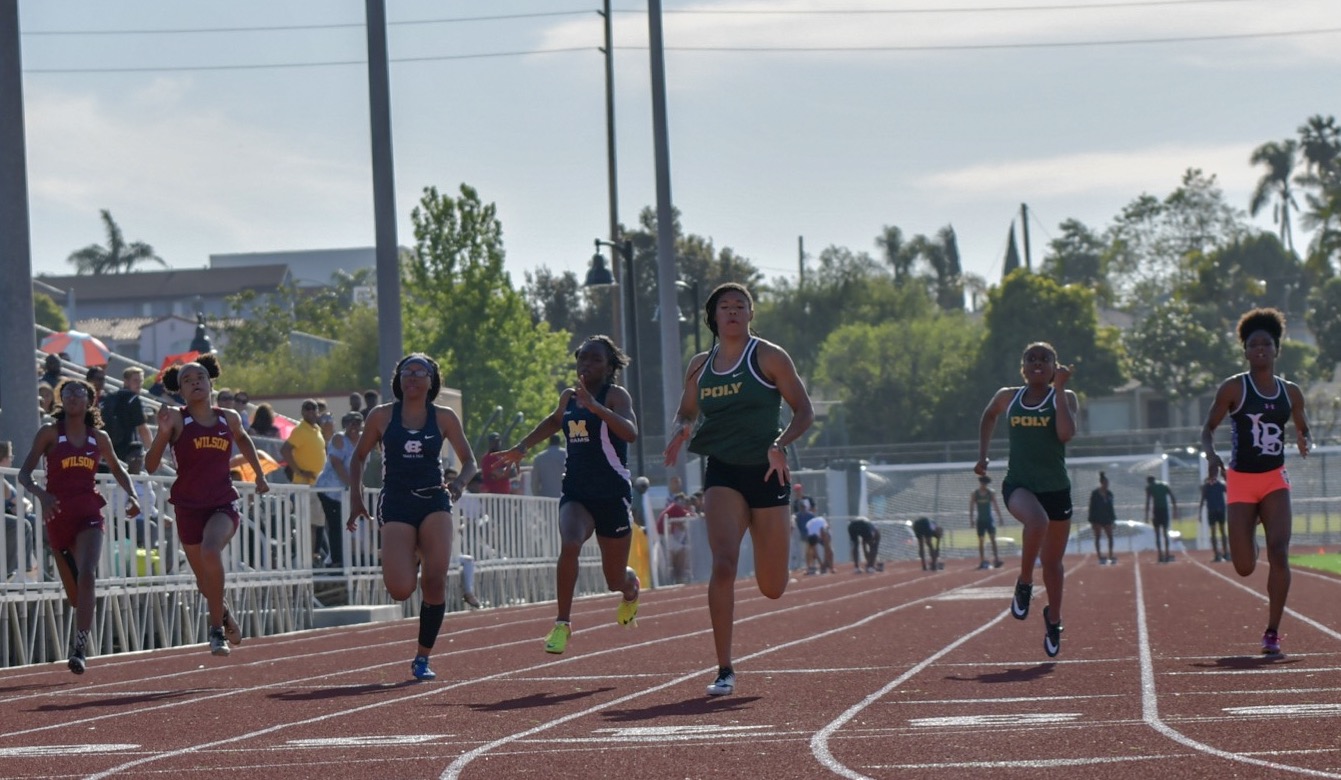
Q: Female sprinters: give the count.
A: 7